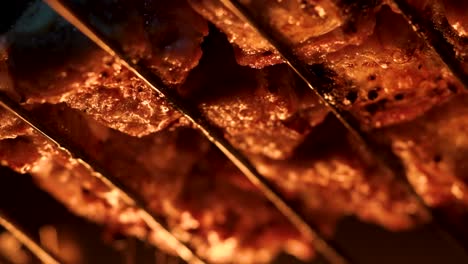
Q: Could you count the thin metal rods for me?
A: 5